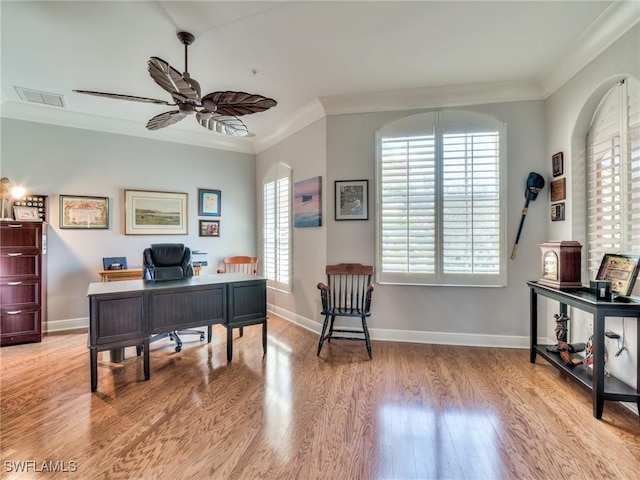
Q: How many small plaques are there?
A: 3